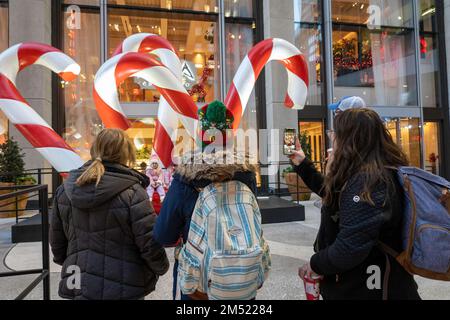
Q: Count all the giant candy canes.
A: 4